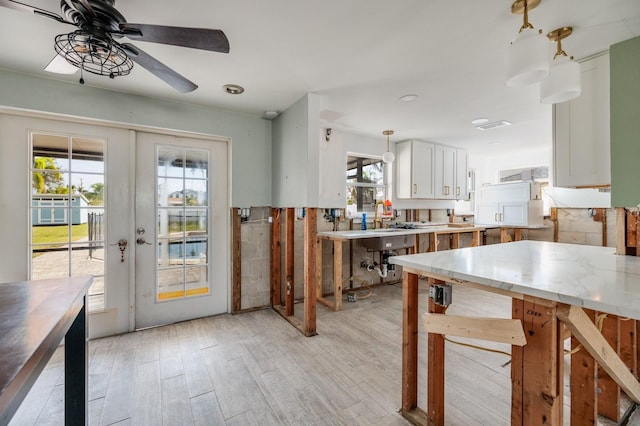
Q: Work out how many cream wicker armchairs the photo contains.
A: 0